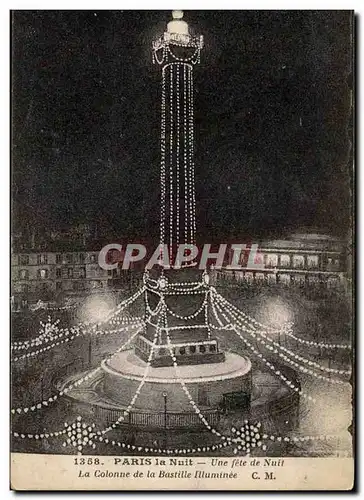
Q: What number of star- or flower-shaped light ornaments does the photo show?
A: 3